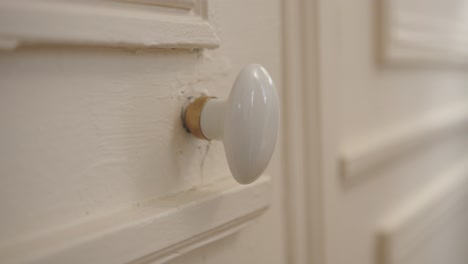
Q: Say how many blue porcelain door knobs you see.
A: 0